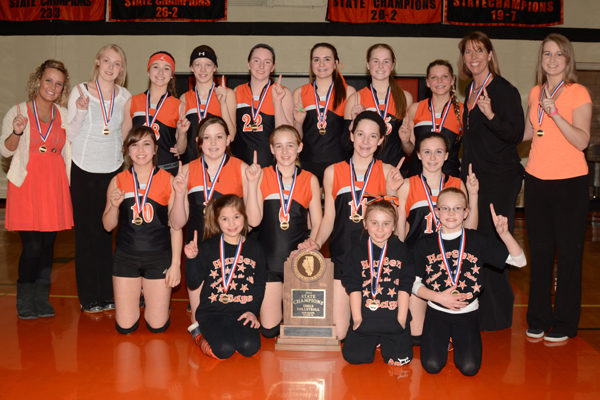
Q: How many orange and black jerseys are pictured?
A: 11